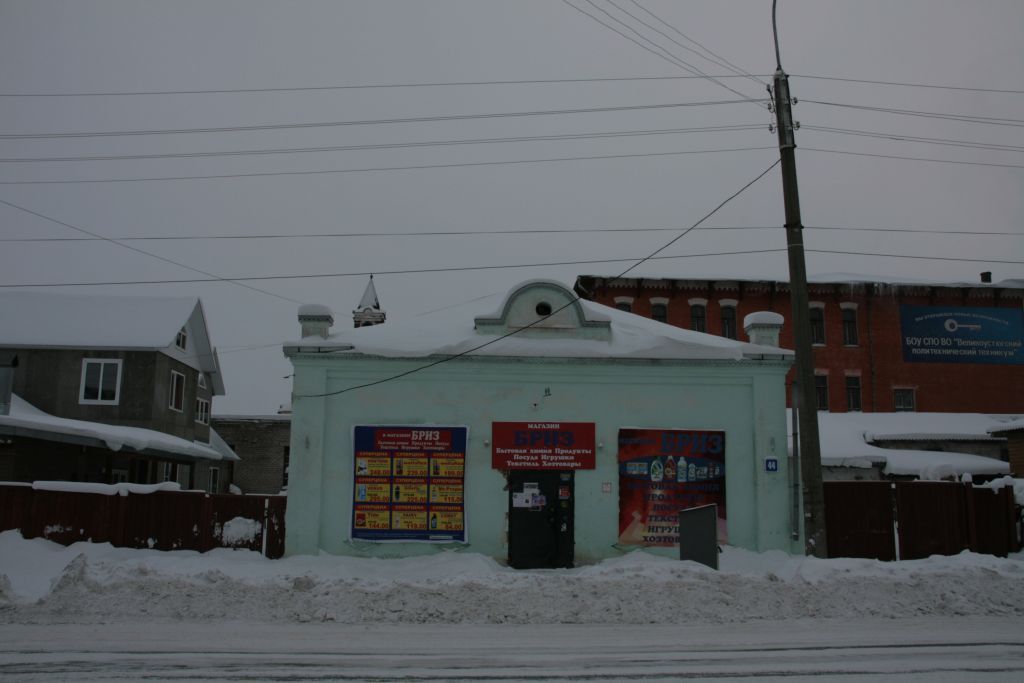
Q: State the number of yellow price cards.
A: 9